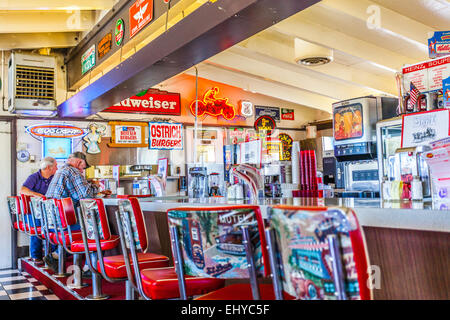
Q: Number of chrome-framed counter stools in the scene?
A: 9